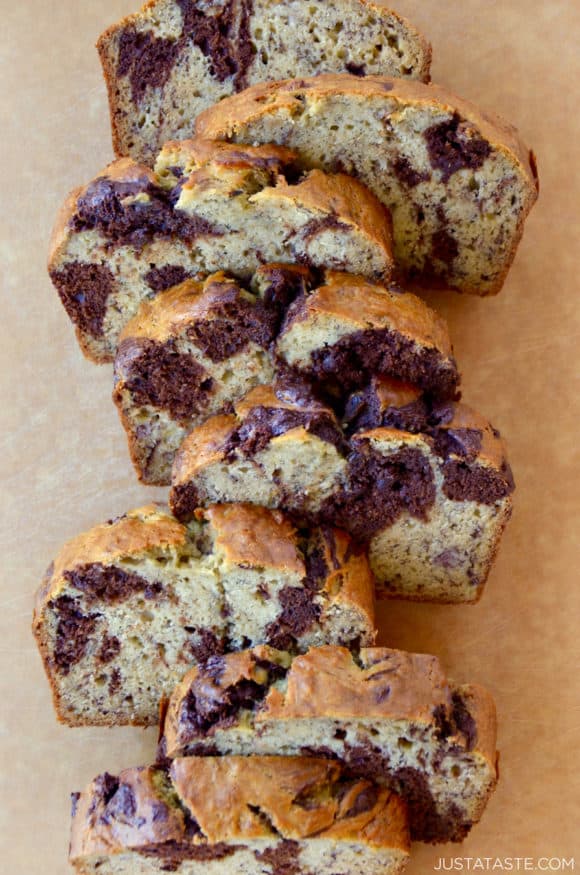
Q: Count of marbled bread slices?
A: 8